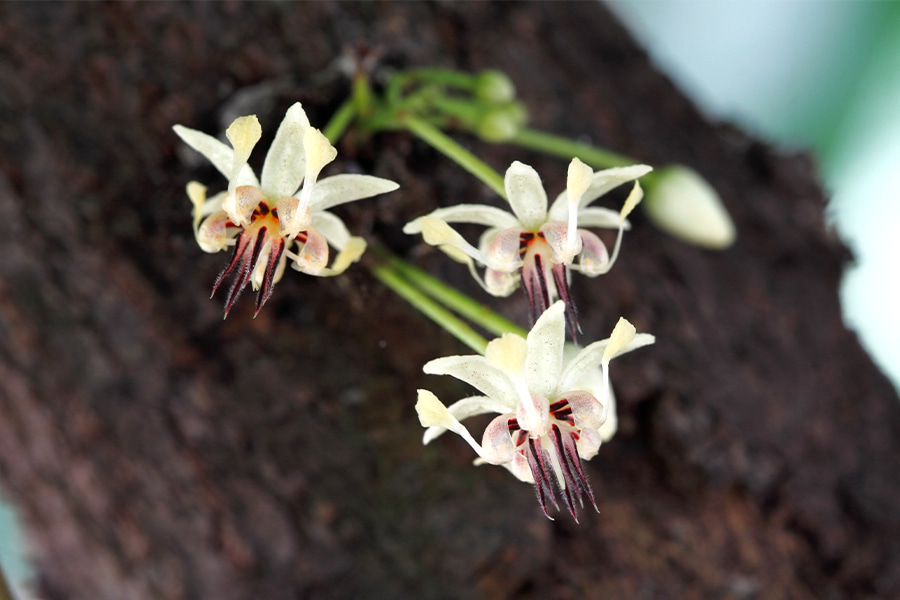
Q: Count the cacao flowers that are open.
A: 3